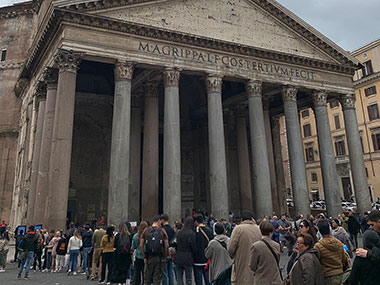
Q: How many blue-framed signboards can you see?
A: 2